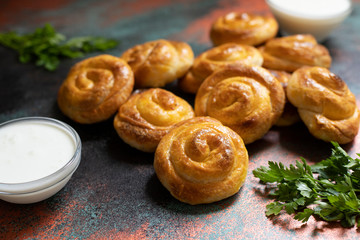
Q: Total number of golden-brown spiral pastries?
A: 10